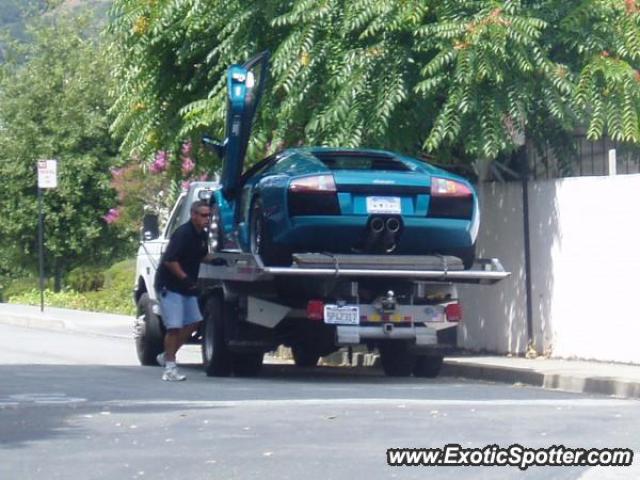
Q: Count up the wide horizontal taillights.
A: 2